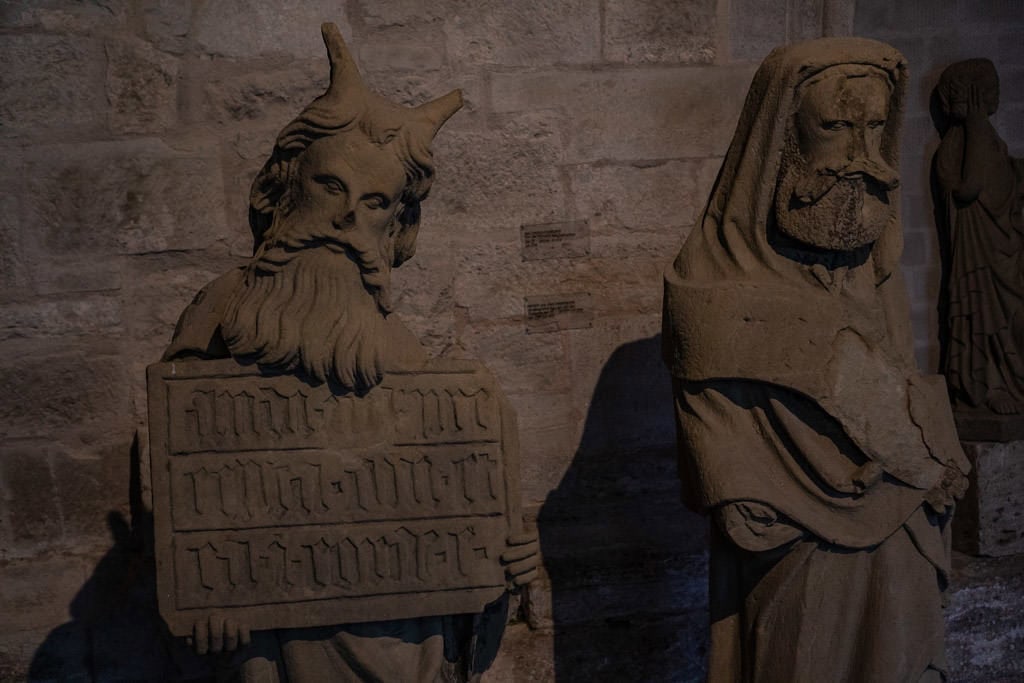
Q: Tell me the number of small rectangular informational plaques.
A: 2